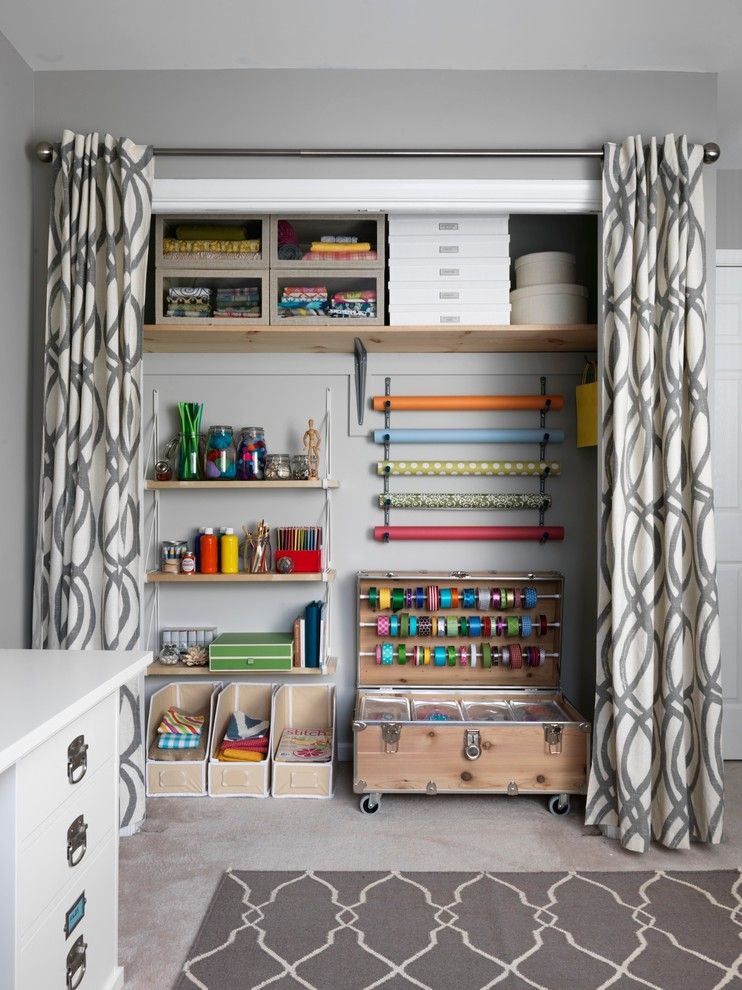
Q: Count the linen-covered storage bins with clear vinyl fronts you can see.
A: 4